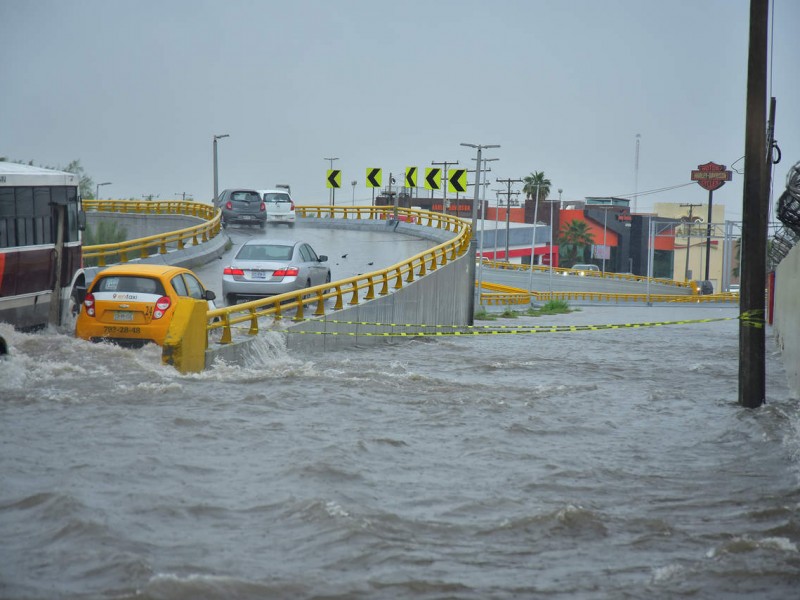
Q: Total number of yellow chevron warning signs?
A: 5